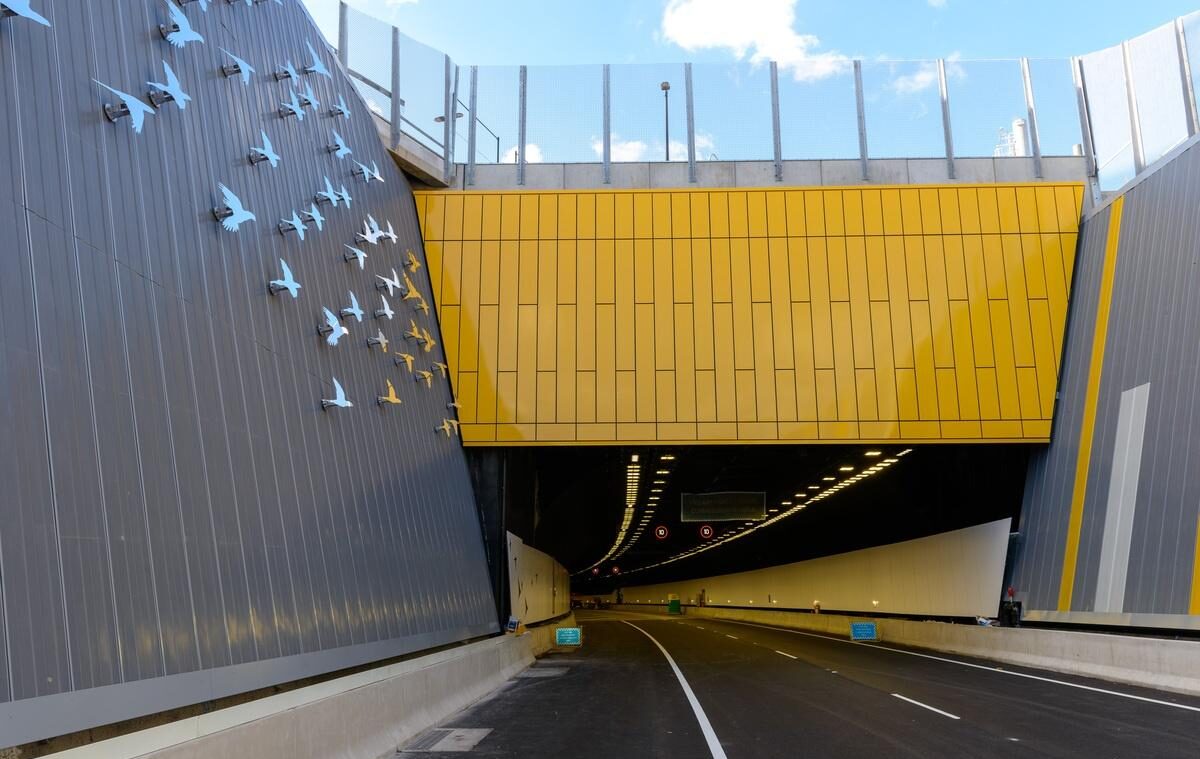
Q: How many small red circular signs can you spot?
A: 4